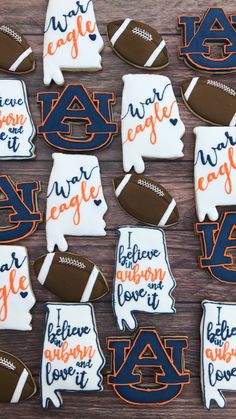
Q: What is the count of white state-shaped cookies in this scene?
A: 9